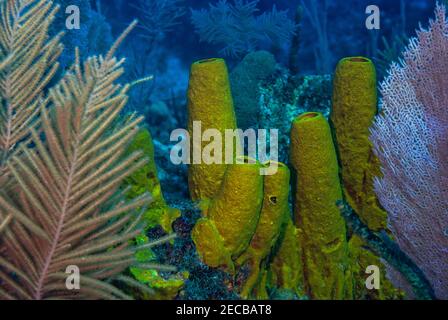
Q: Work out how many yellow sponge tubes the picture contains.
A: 5